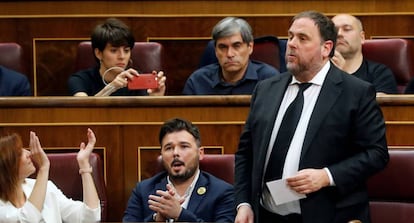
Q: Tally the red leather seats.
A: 7